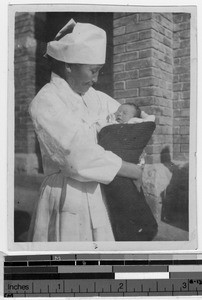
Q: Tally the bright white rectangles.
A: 1